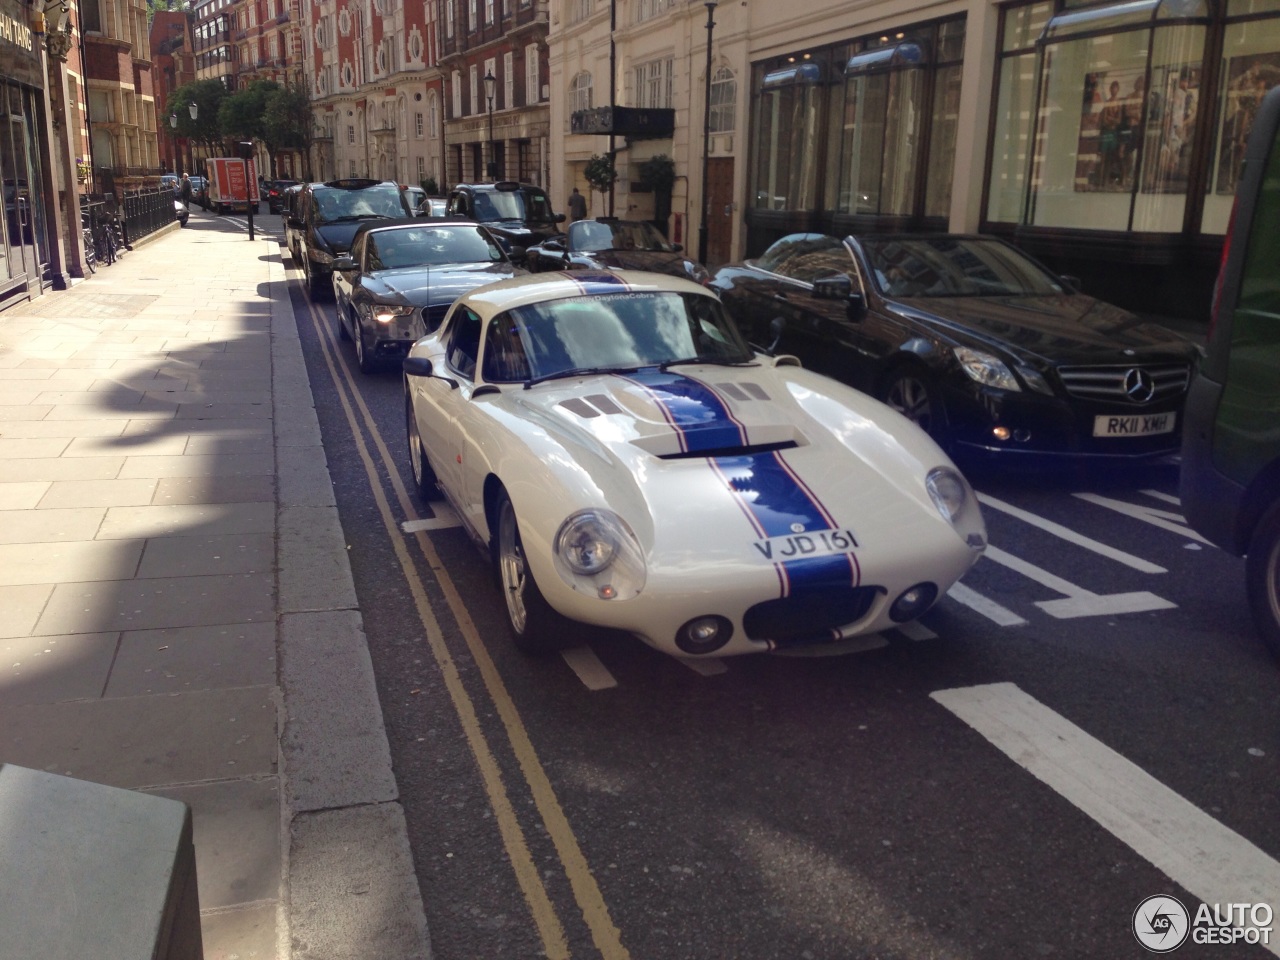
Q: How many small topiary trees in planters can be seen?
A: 2